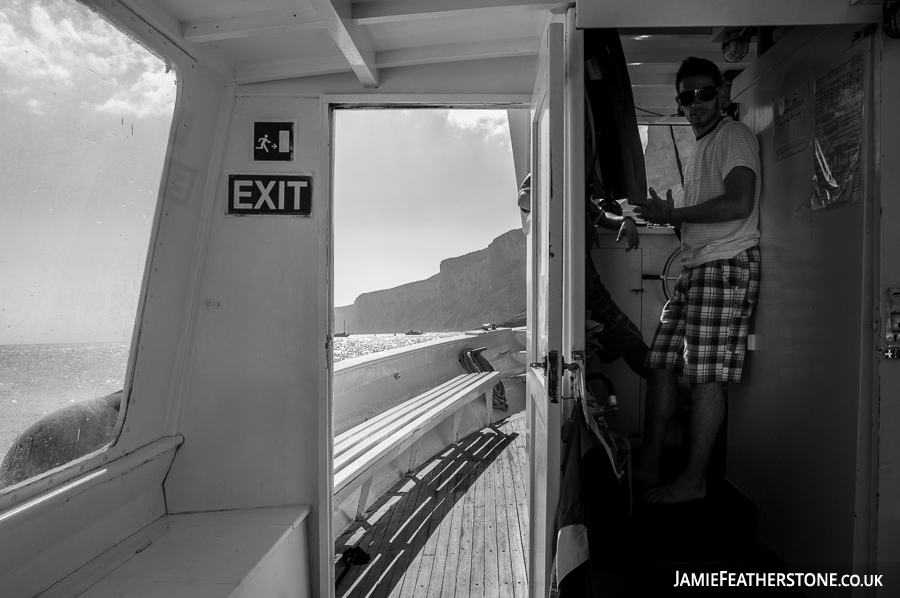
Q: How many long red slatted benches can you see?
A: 0